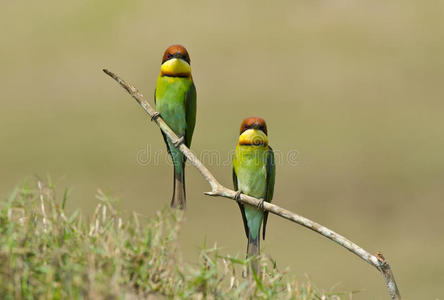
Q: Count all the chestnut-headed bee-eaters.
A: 2